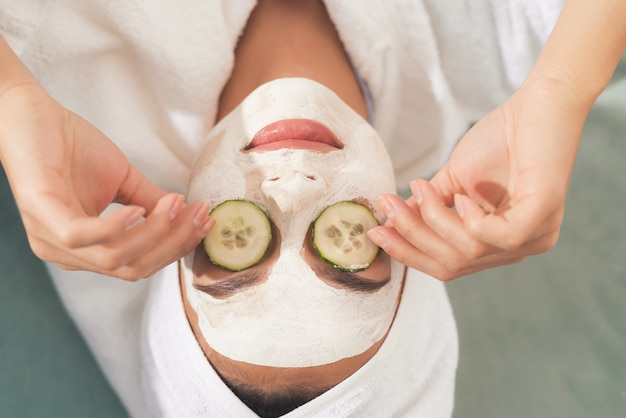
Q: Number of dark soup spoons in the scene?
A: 0